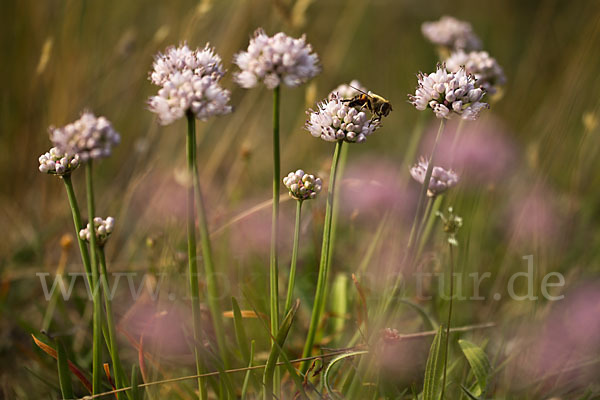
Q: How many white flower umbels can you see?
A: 13